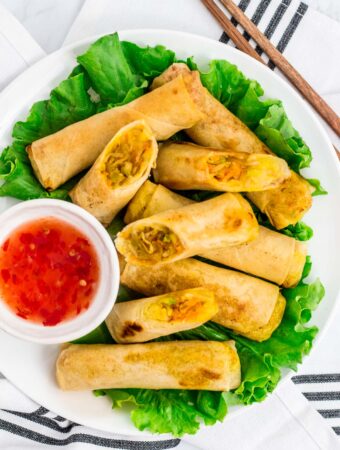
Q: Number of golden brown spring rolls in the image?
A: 9